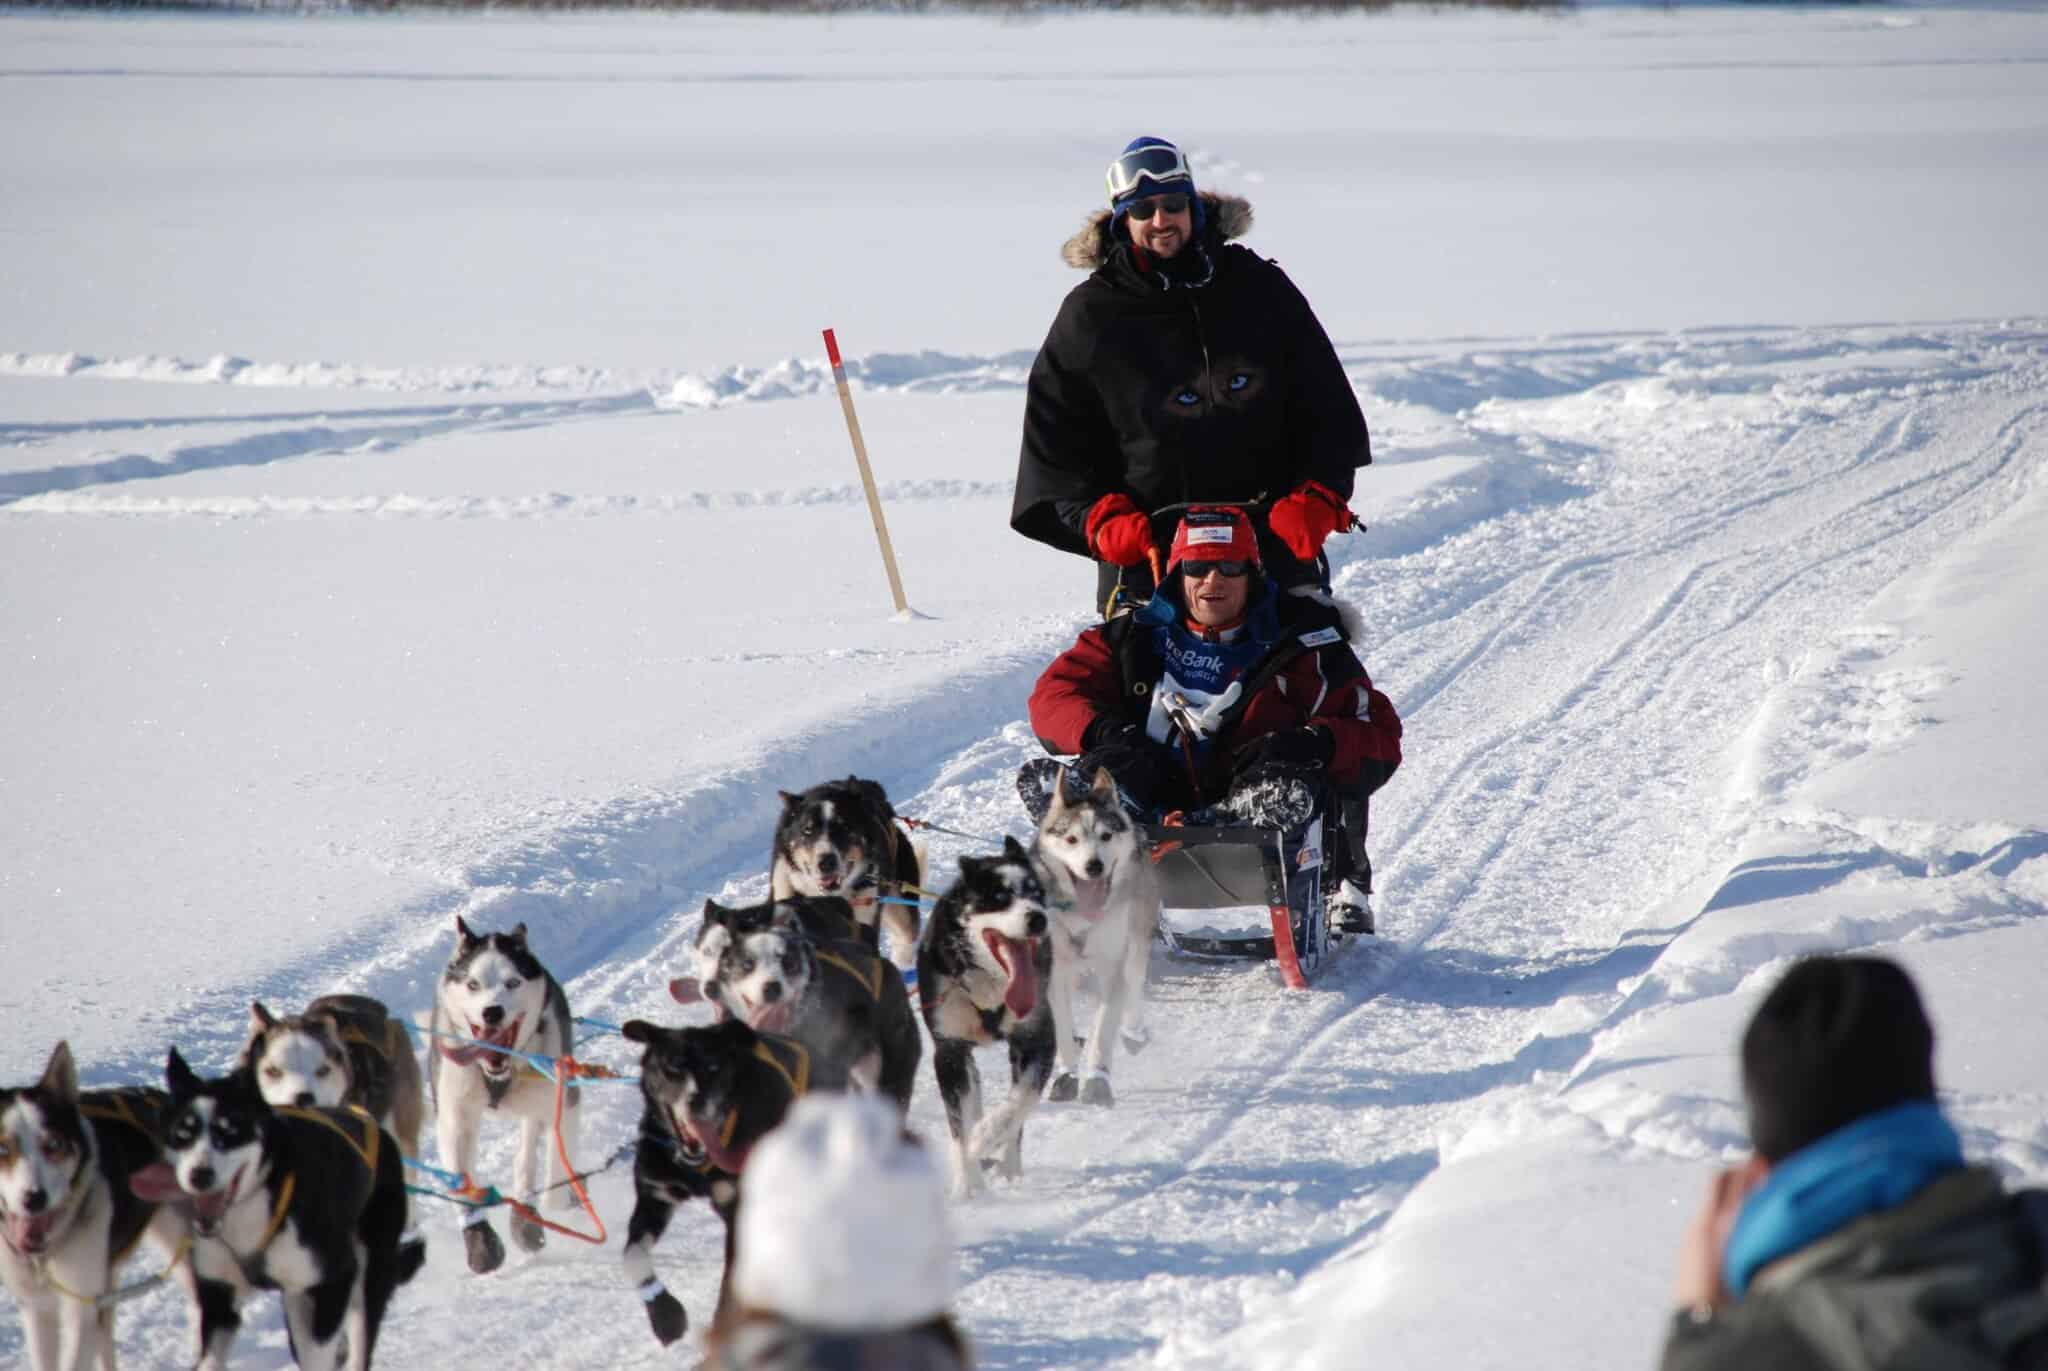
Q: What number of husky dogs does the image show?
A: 10